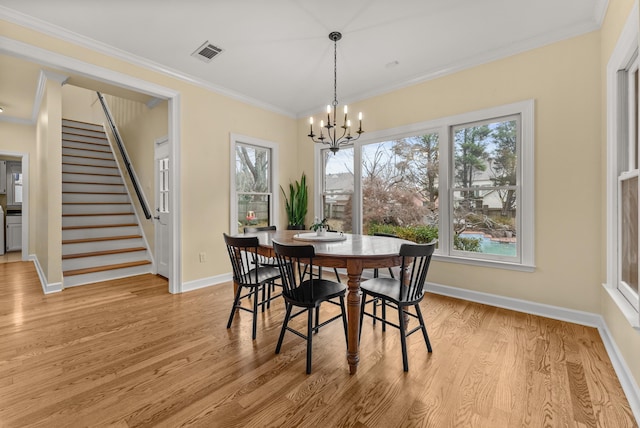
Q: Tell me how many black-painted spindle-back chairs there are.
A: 6